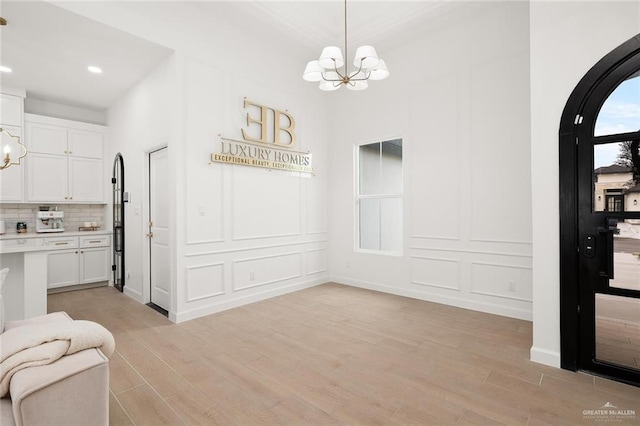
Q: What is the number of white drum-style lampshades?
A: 6